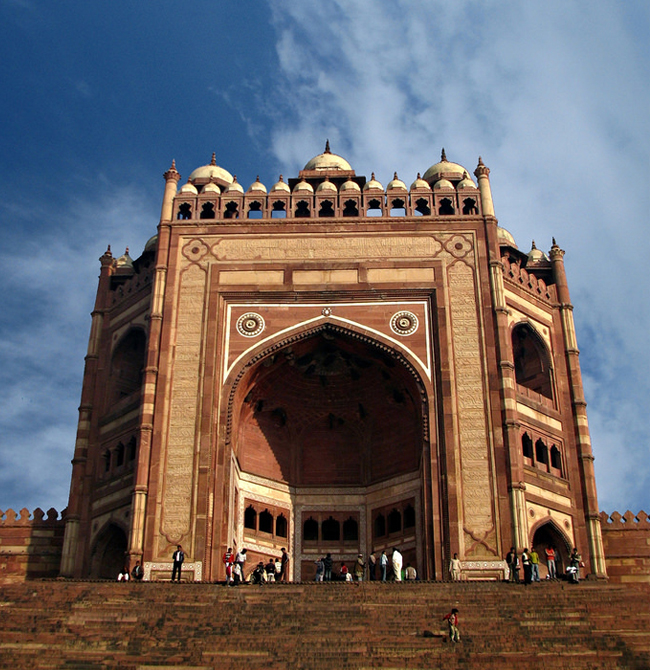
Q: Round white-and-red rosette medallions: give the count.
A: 2